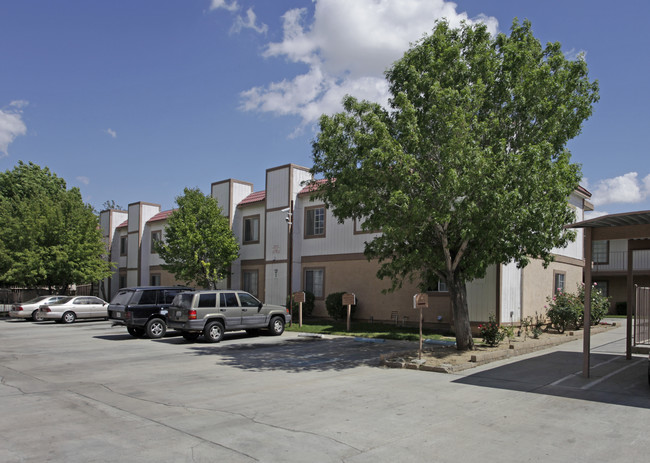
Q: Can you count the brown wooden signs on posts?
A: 3